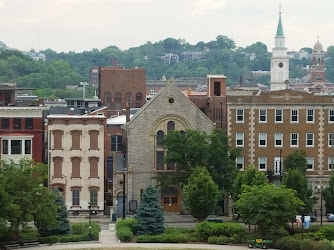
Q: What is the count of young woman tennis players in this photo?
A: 0